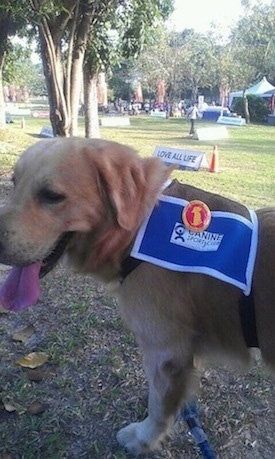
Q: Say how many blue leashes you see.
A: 1